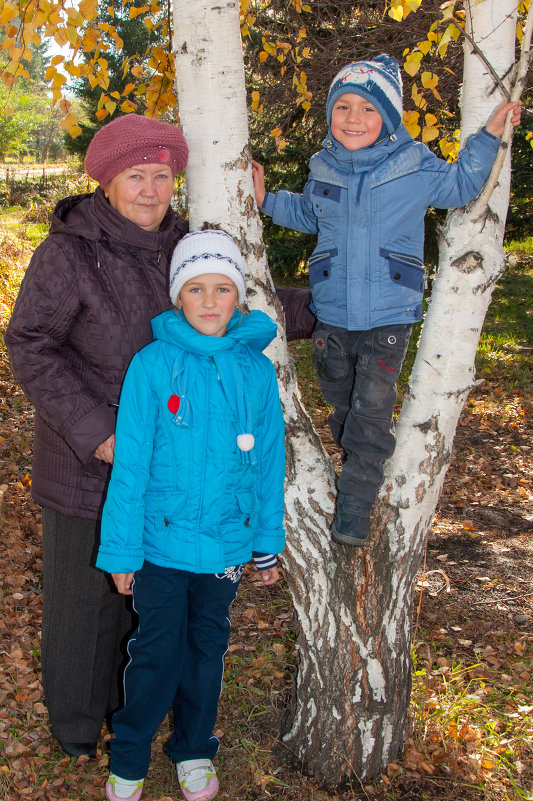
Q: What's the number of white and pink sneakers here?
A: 2